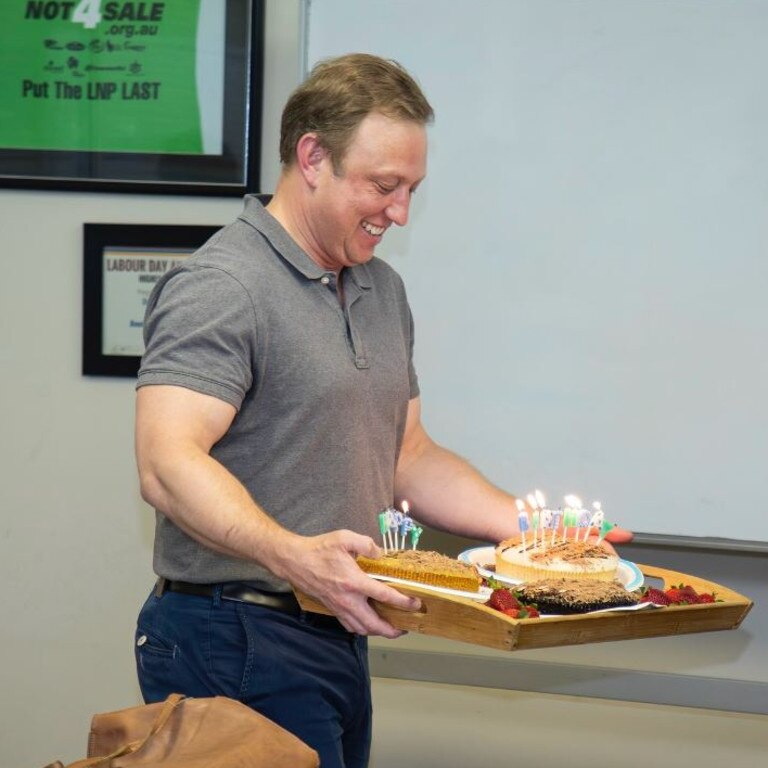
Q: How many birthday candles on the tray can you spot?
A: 13